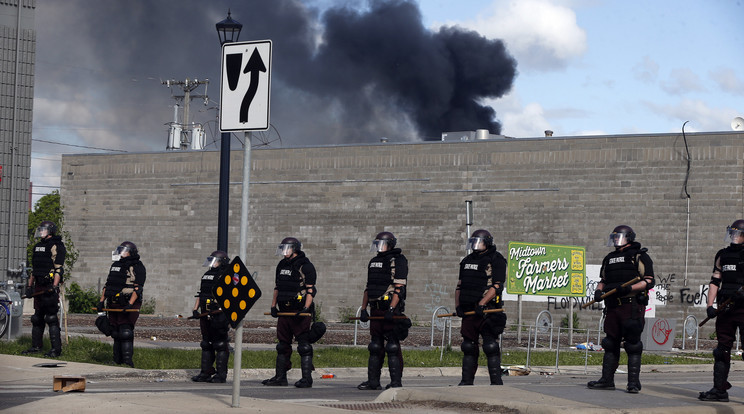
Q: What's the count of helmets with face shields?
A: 8